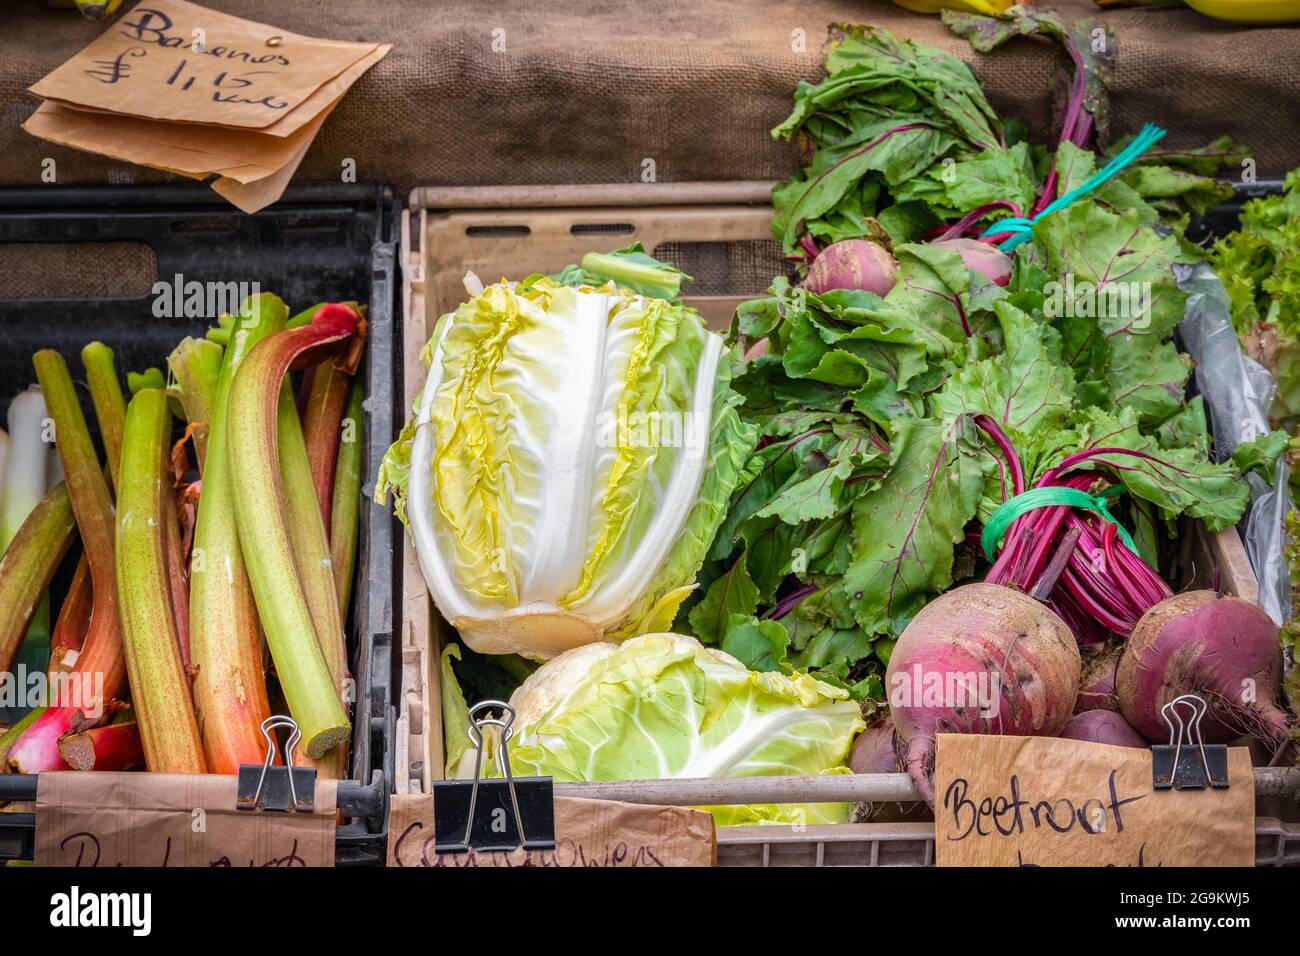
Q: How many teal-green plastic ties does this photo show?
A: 2